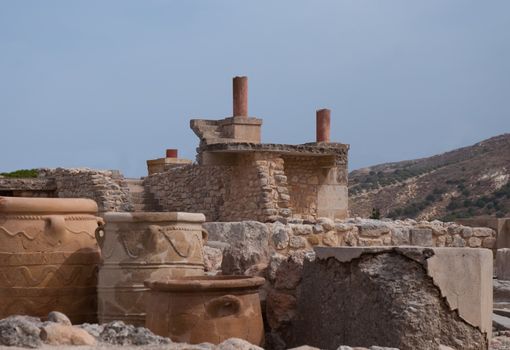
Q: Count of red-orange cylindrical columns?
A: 3